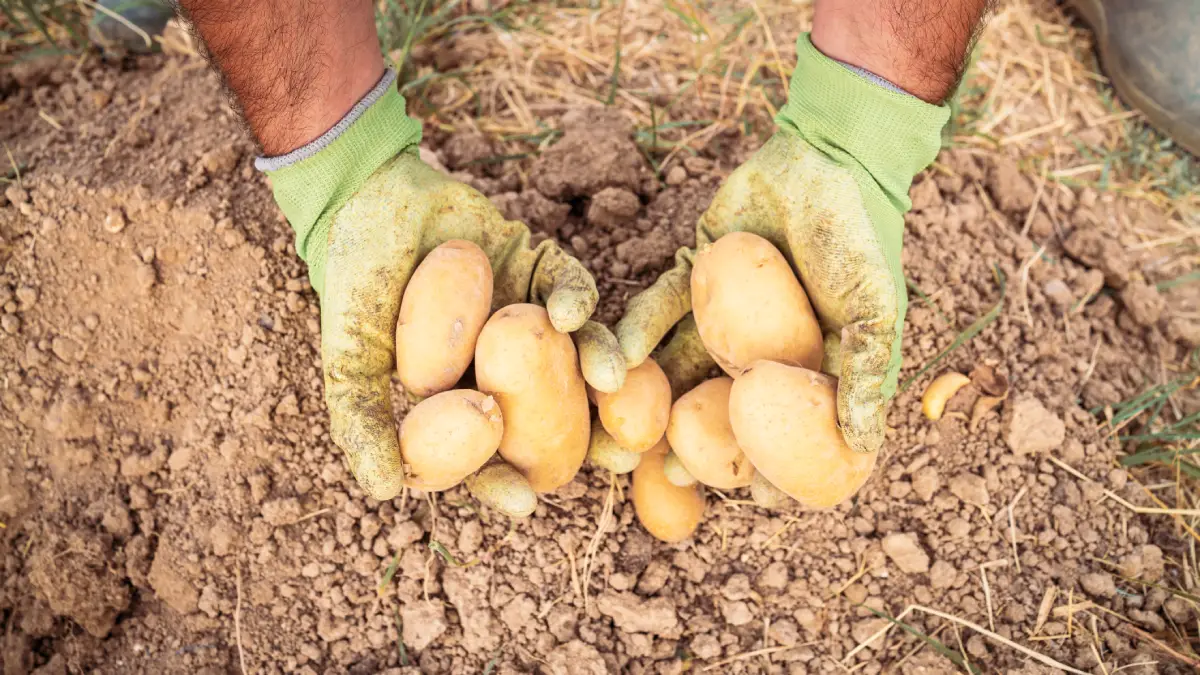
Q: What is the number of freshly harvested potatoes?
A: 8